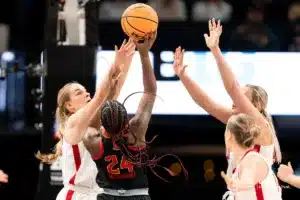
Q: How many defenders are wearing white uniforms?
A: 3